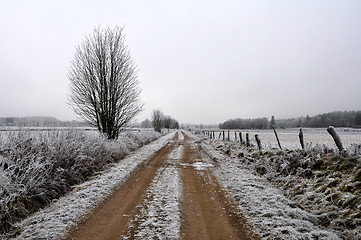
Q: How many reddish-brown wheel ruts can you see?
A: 2